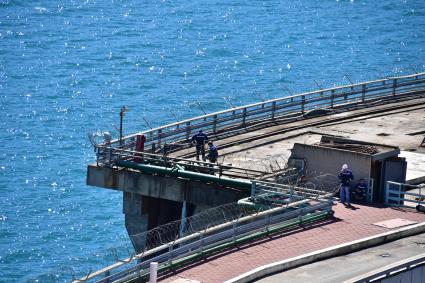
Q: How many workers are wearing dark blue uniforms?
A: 4